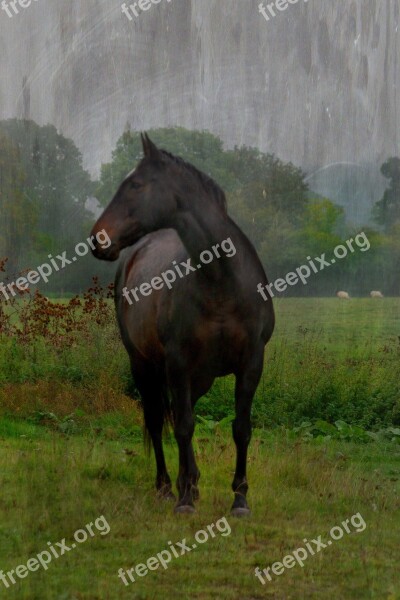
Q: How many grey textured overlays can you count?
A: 1